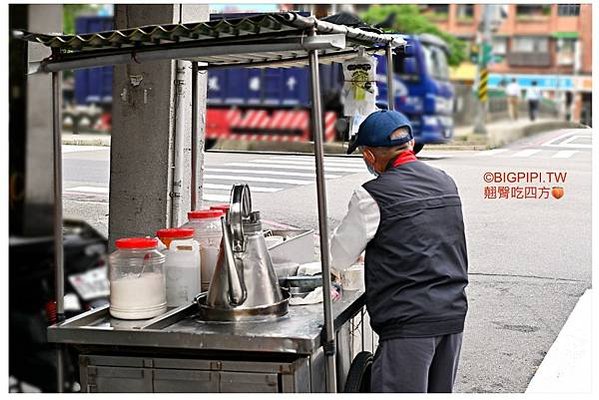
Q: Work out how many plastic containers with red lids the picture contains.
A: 4